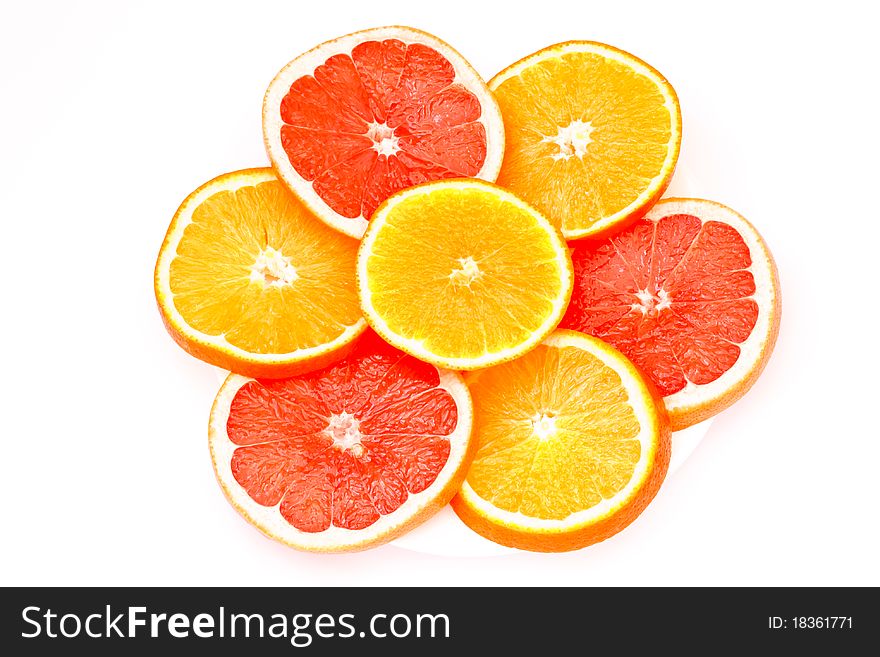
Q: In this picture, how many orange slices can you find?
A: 4